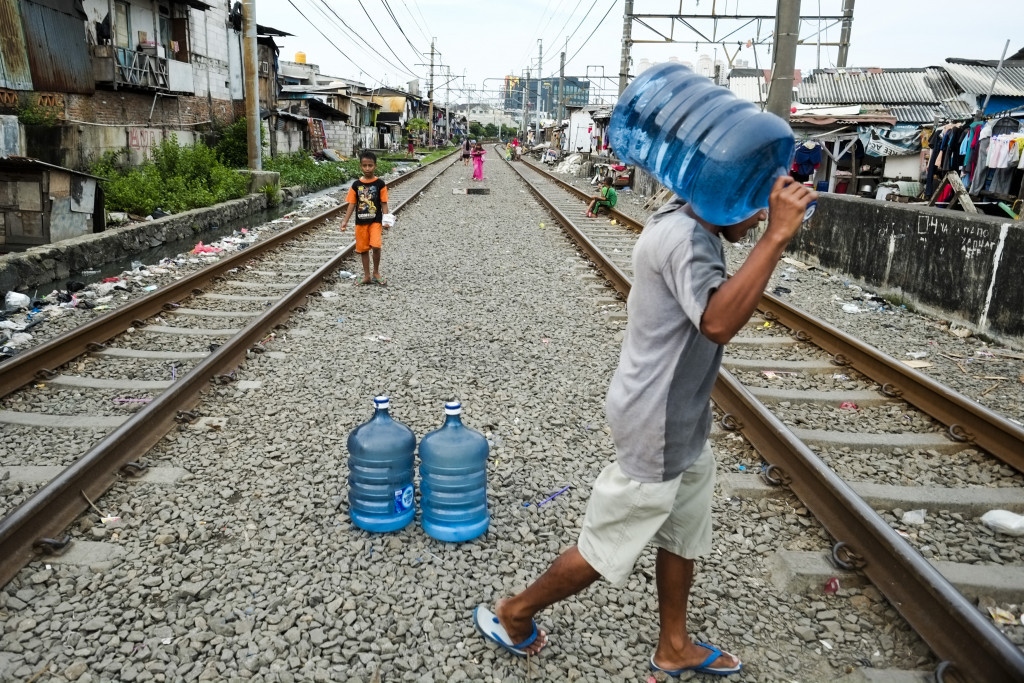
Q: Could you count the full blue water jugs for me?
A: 3